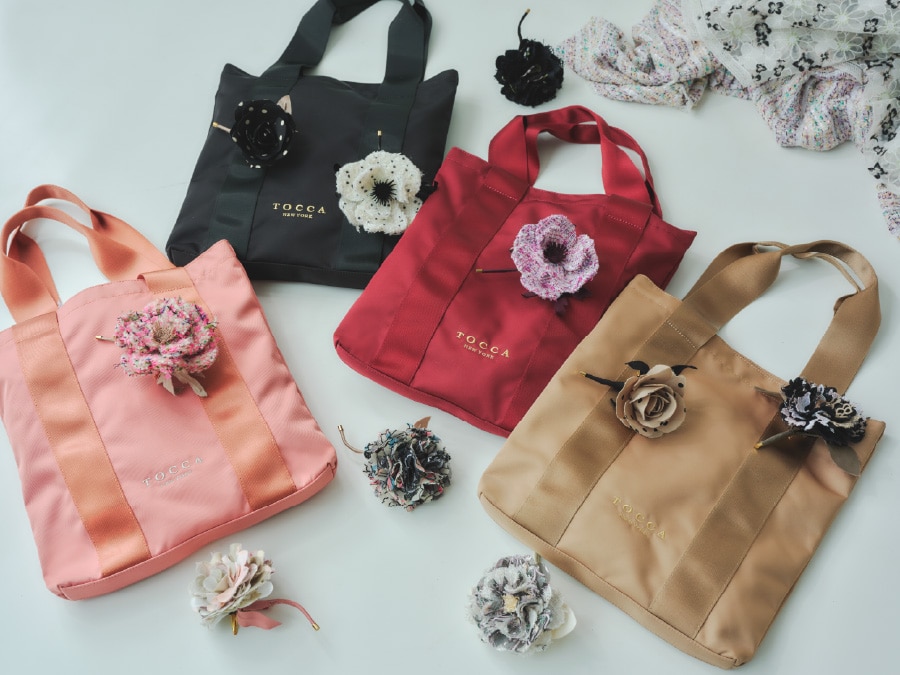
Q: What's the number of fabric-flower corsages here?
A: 10